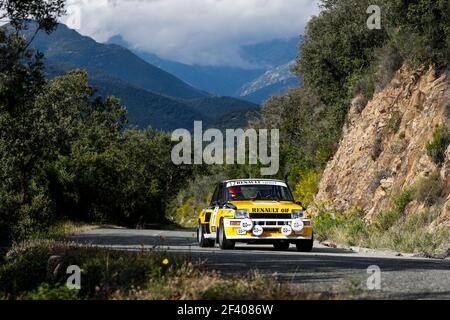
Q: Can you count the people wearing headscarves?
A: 0